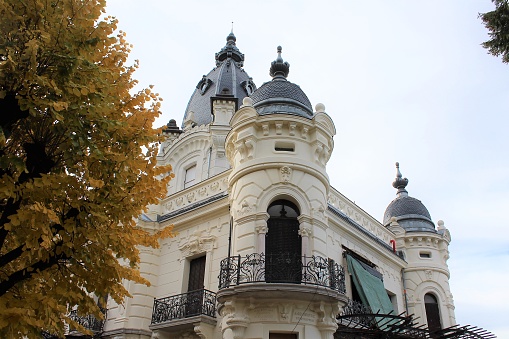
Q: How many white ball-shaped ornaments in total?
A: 4